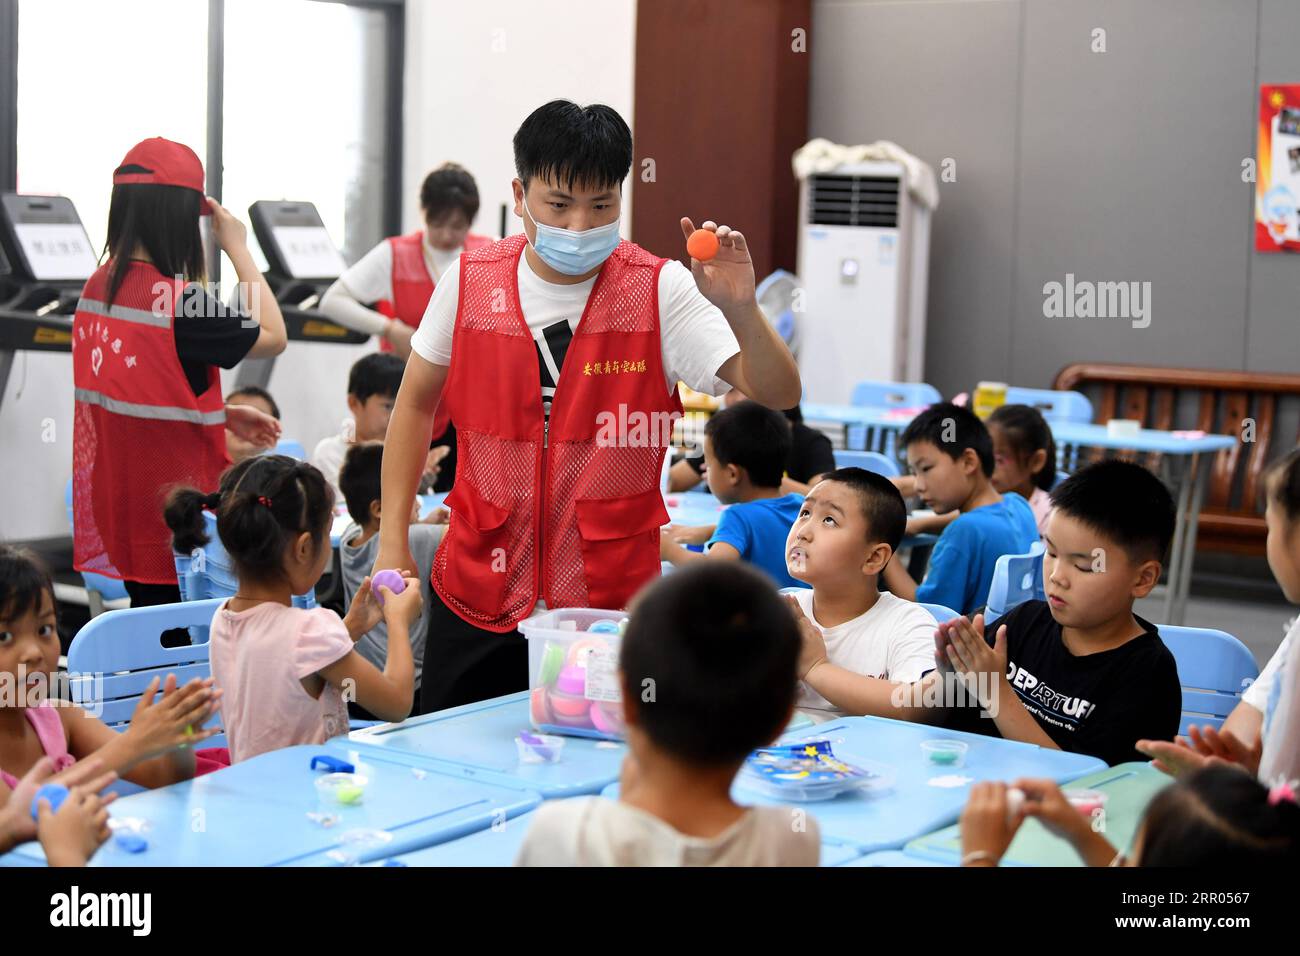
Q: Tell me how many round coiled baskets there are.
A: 0